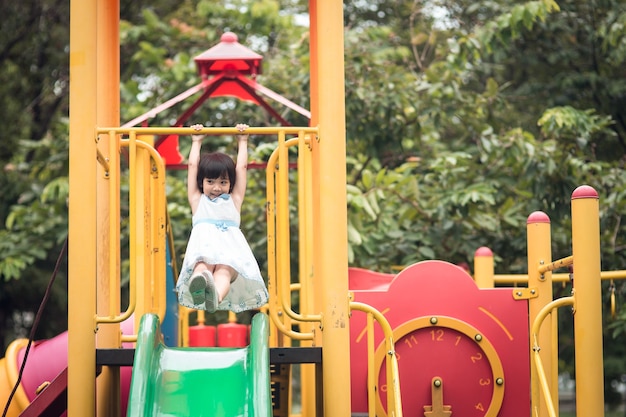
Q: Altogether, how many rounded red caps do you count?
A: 3